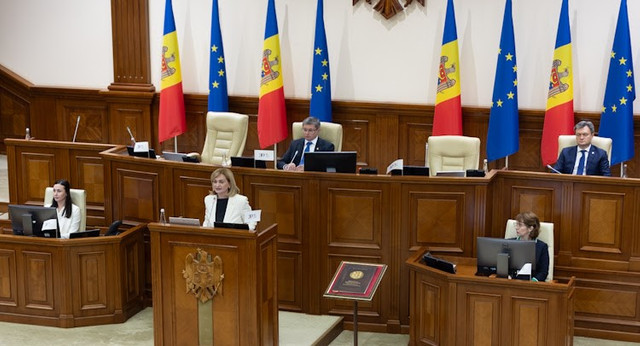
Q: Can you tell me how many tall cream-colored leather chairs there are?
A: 6